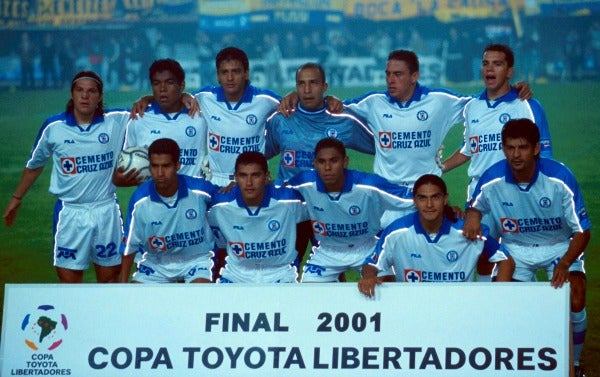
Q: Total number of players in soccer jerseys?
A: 11